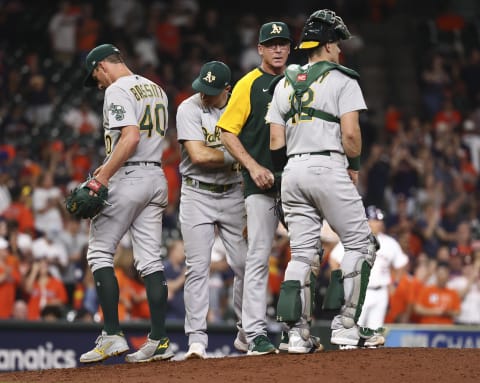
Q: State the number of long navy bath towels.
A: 0